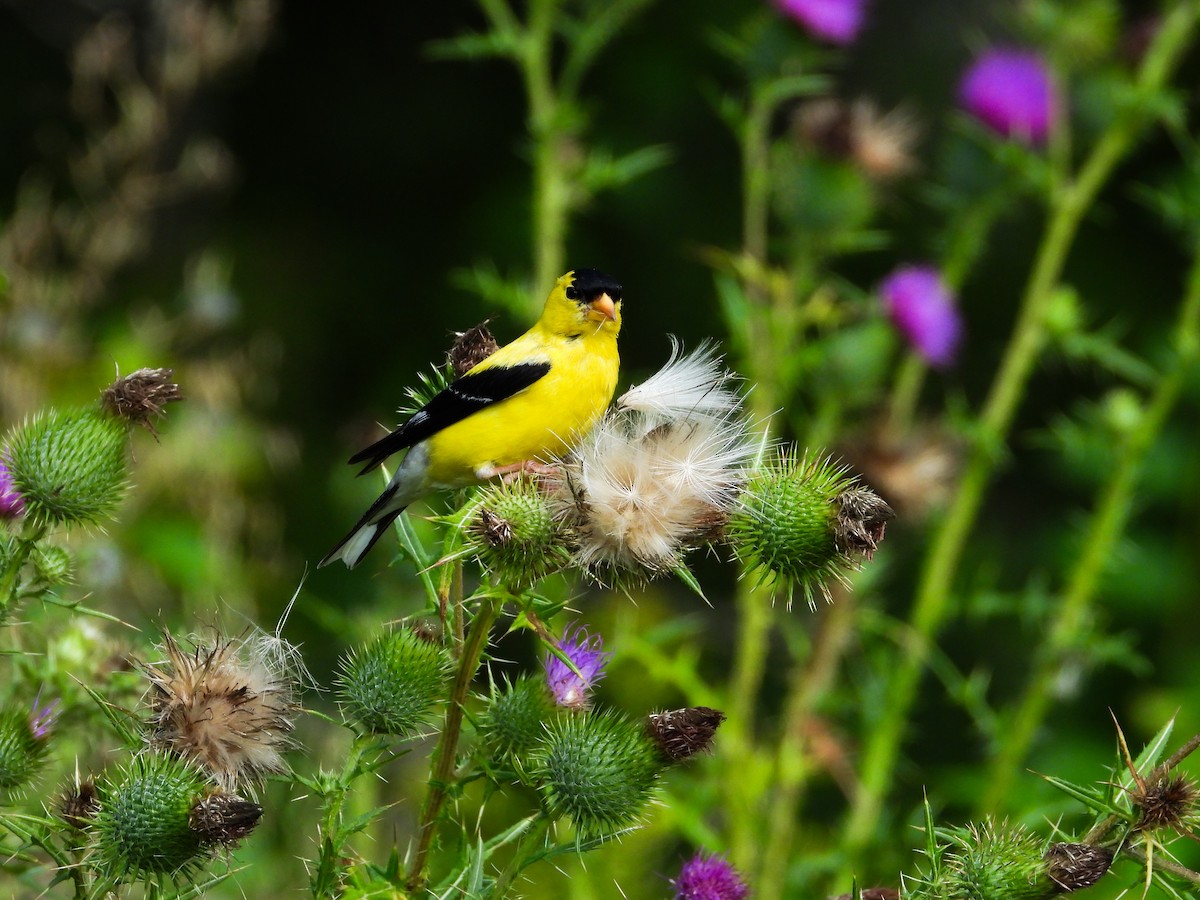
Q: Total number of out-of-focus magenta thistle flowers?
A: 3